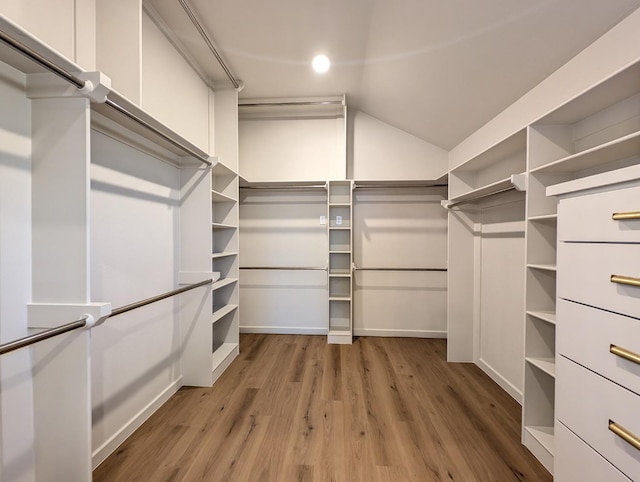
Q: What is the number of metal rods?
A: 11